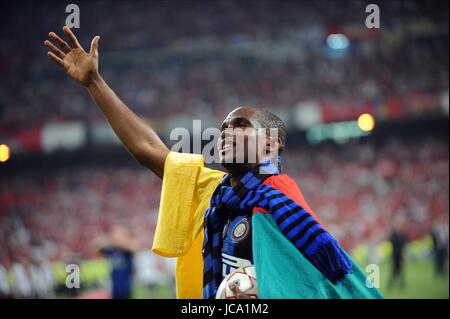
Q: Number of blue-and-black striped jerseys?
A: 1